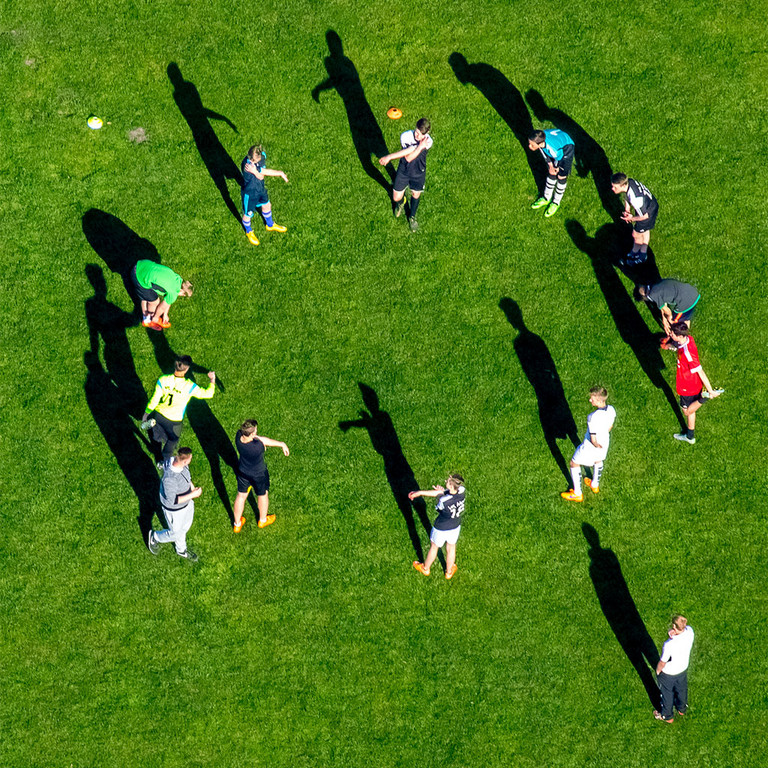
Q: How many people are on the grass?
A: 13